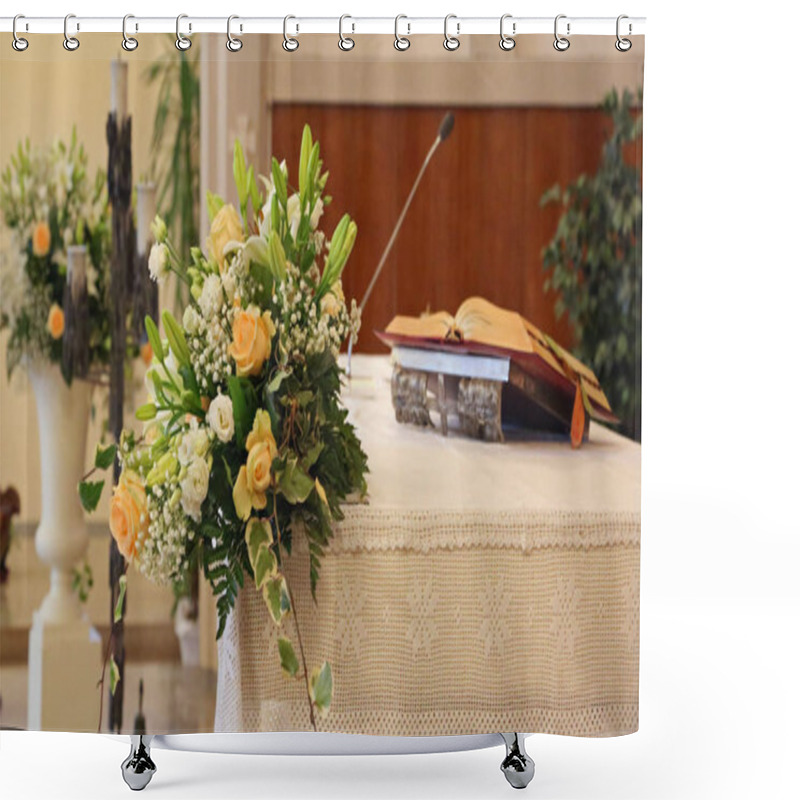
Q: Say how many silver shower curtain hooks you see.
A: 12